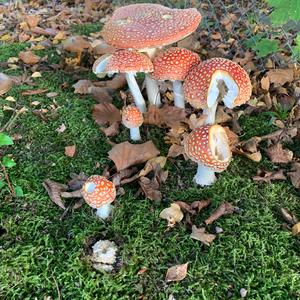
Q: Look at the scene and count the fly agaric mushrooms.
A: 7